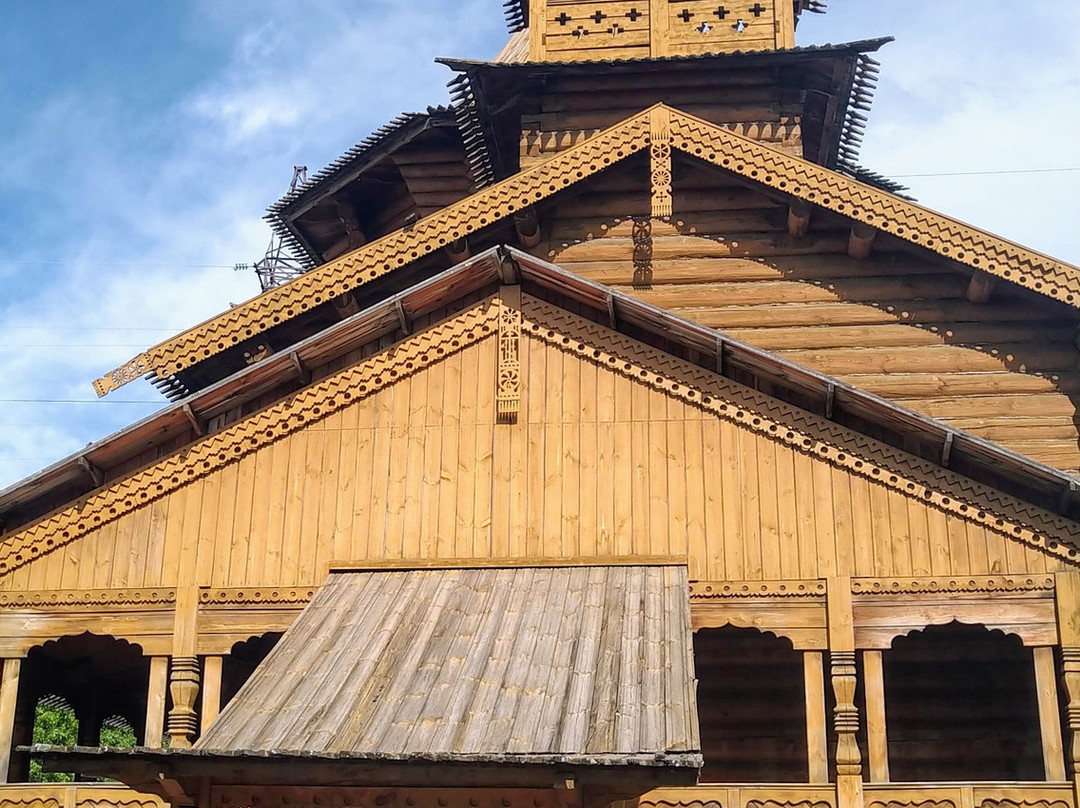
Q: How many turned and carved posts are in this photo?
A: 3